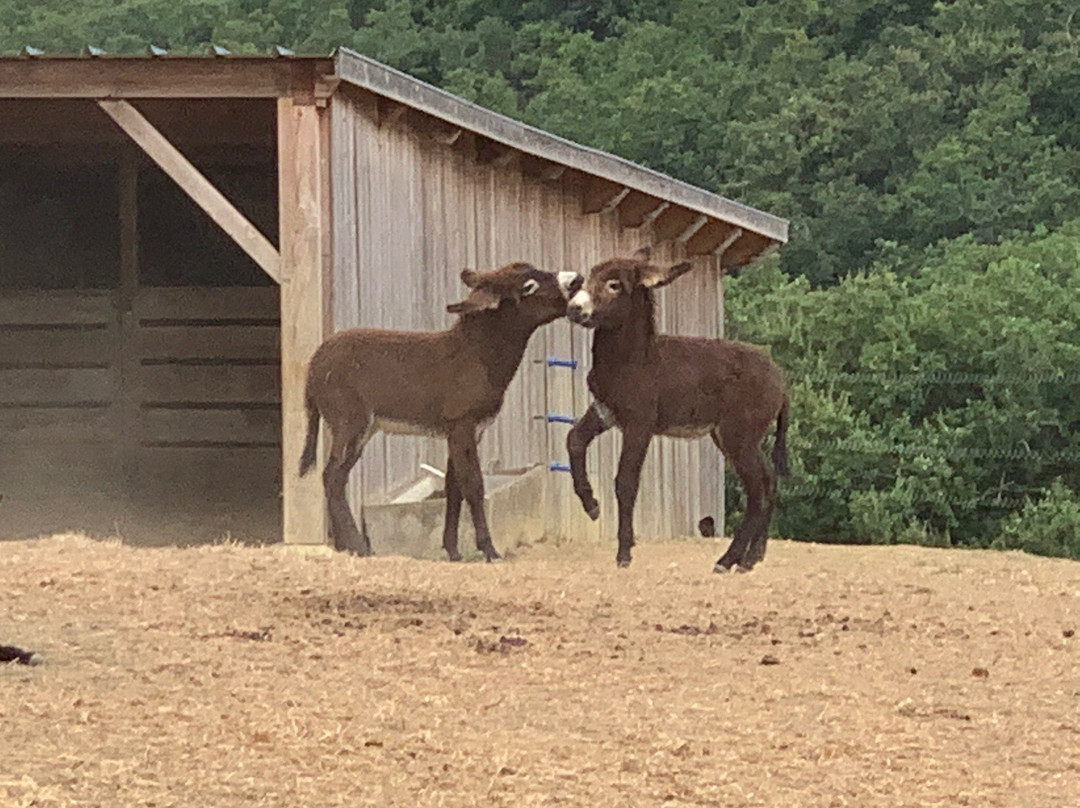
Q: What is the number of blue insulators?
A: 3